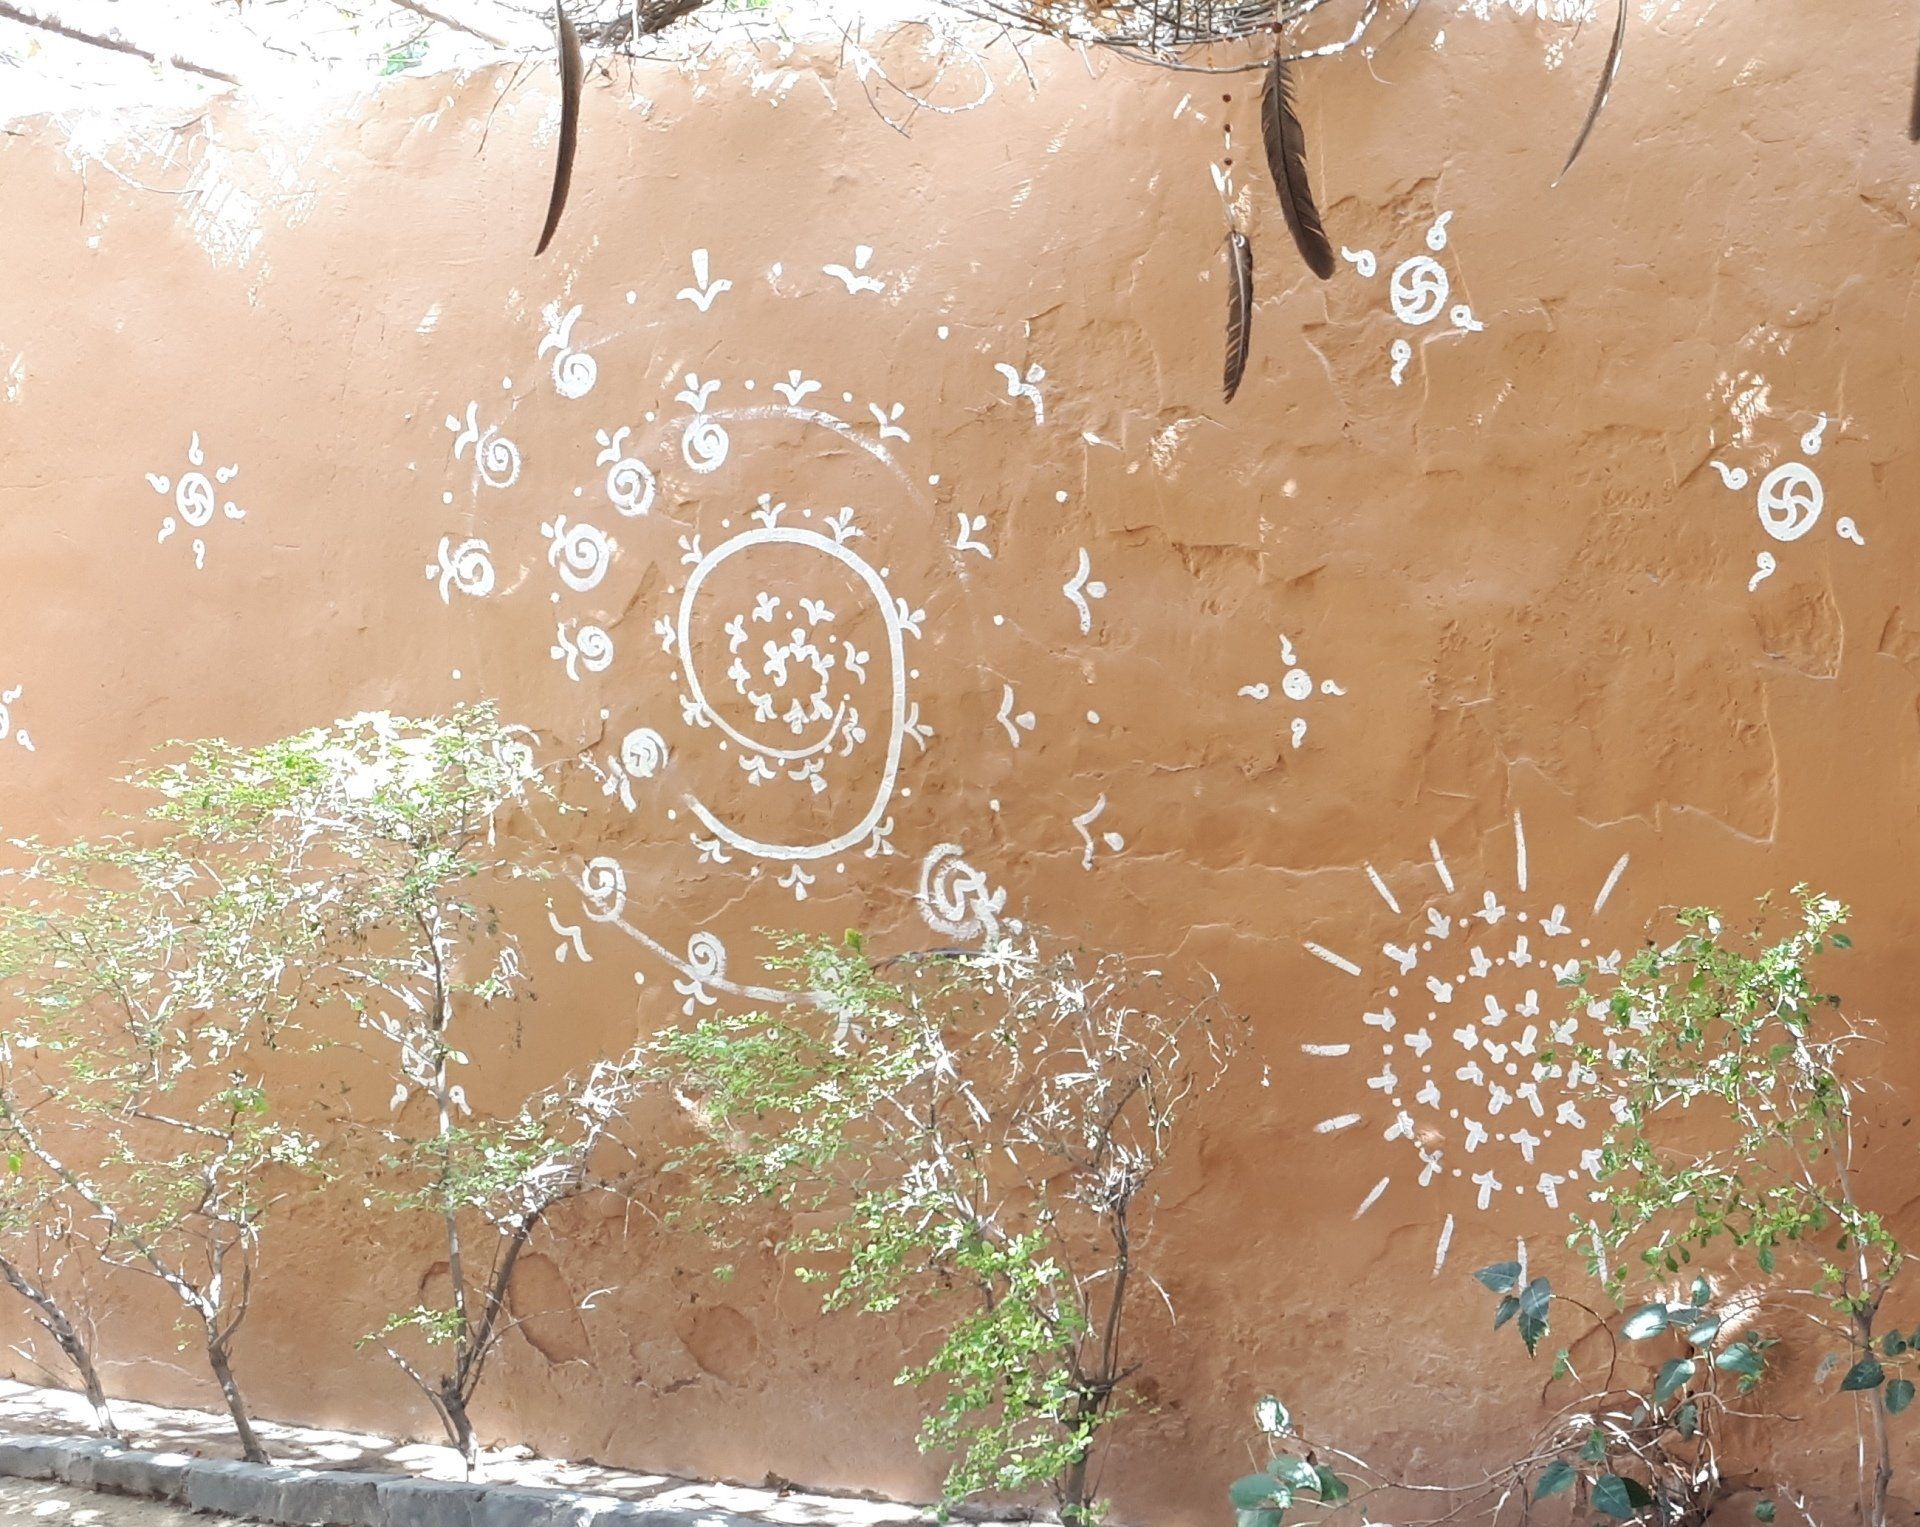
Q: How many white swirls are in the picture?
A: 12